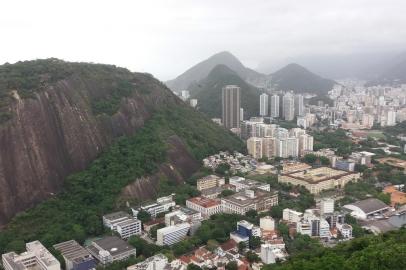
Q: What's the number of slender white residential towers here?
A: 4